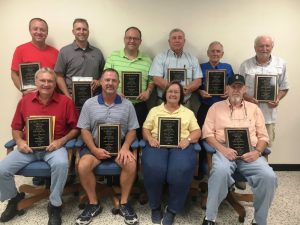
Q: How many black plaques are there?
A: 10